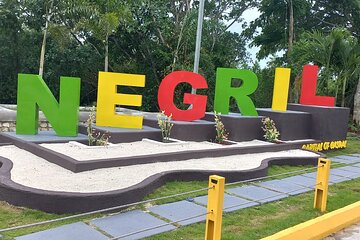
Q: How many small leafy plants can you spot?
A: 4